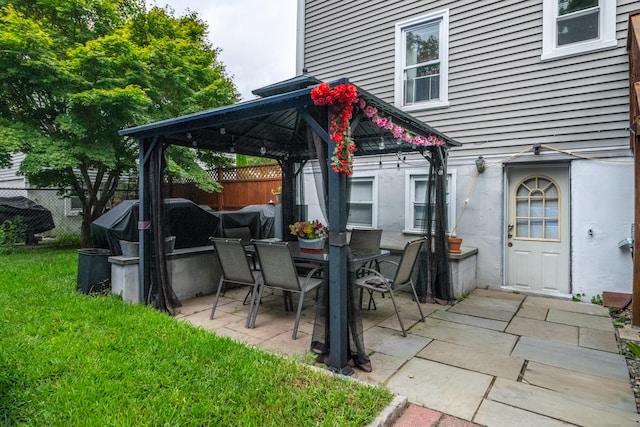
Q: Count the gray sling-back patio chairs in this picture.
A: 5